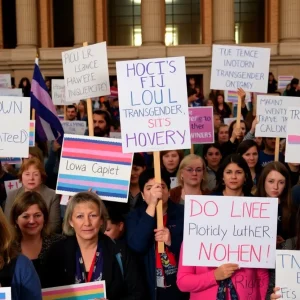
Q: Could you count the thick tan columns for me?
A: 5